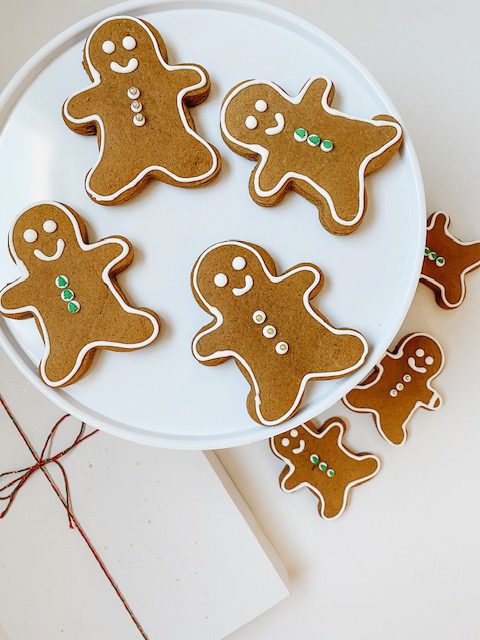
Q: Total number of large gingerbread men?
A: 4